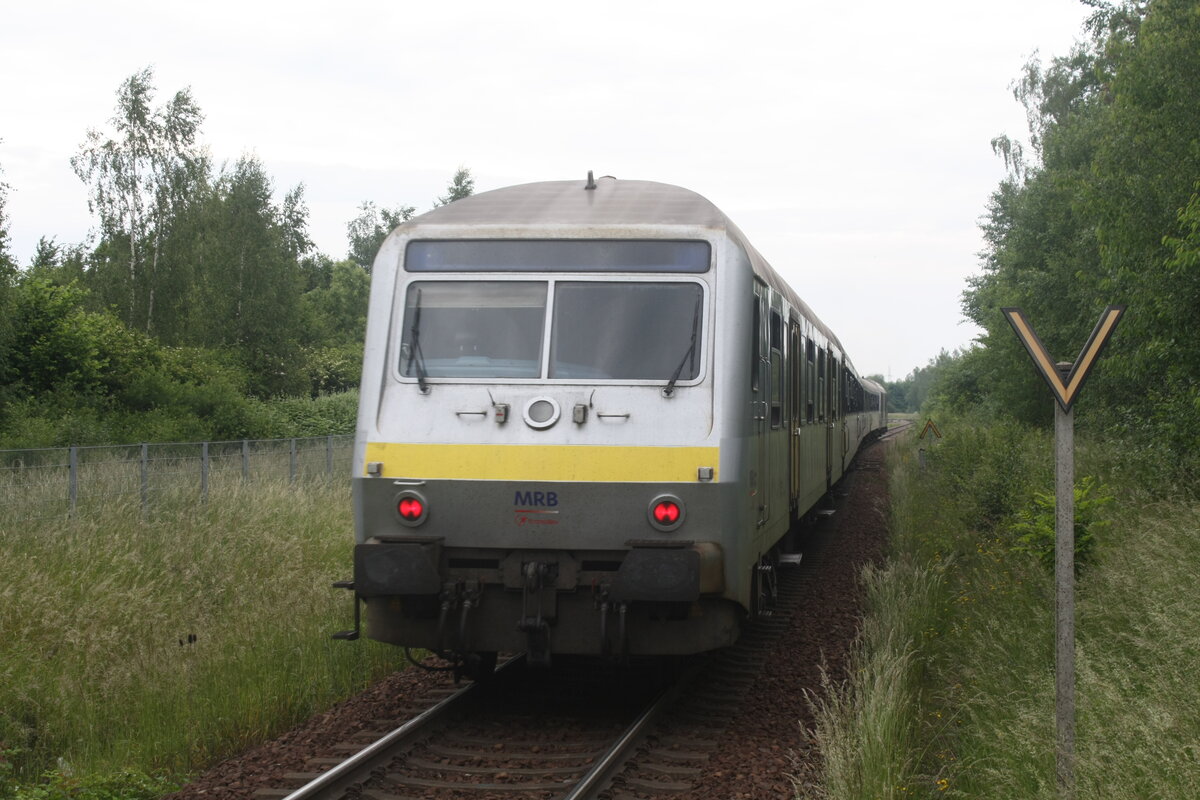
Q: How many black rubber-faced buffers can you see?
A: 2